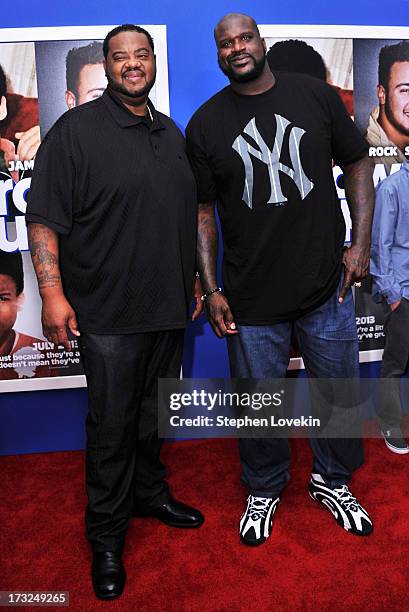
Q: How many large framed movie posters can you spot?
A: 2